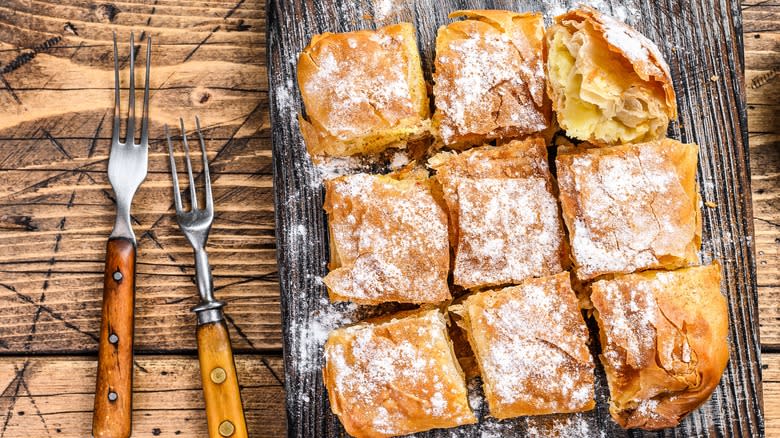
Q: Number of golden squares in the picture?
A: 9